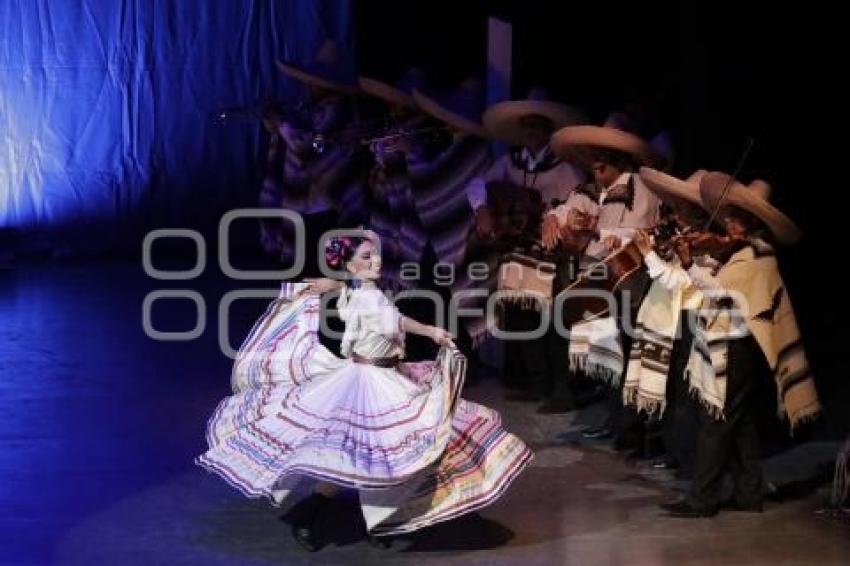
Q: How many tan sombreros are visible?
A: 7